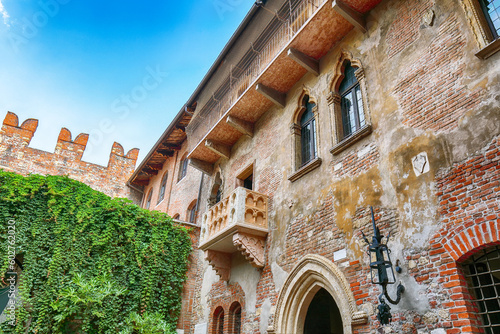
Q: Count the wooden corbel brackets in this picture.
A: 6